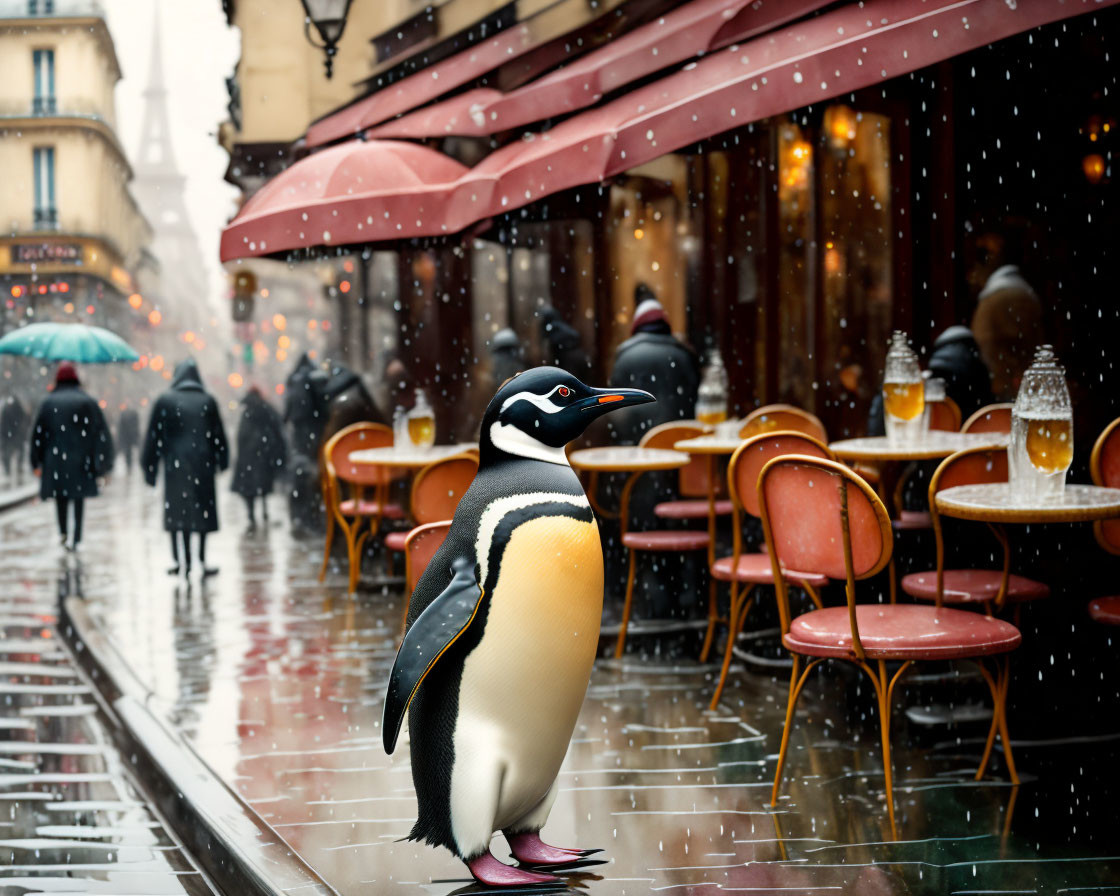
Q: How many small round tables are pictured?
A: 5